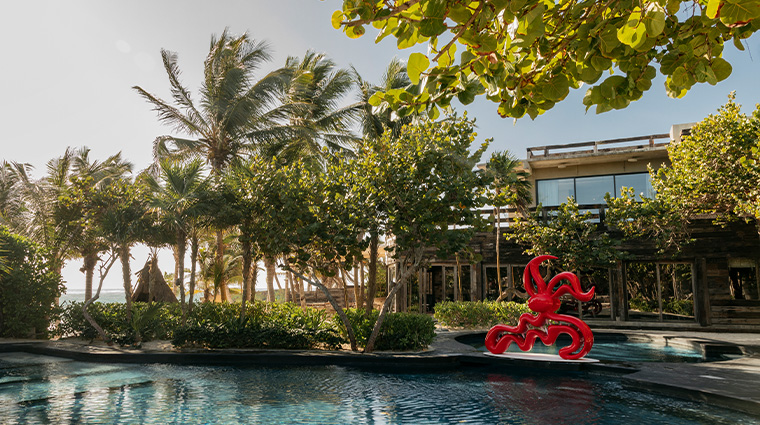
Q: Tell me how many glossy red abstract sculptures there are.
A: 1